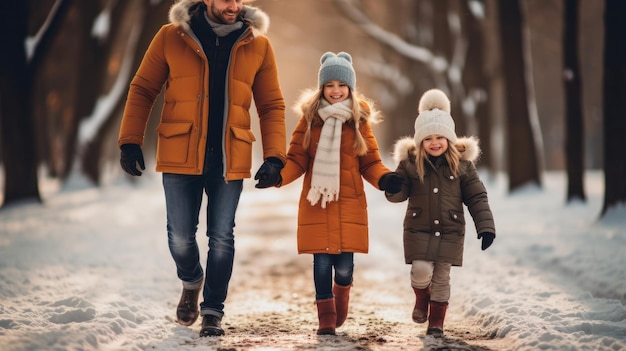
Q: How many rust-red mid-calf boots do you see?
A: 4